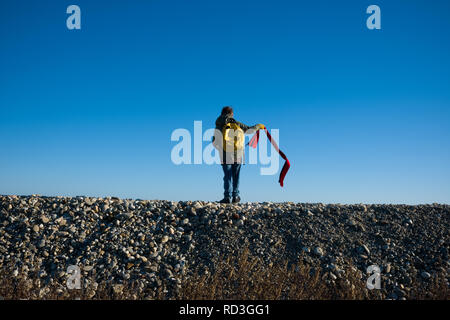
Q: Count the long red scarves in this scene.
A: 1